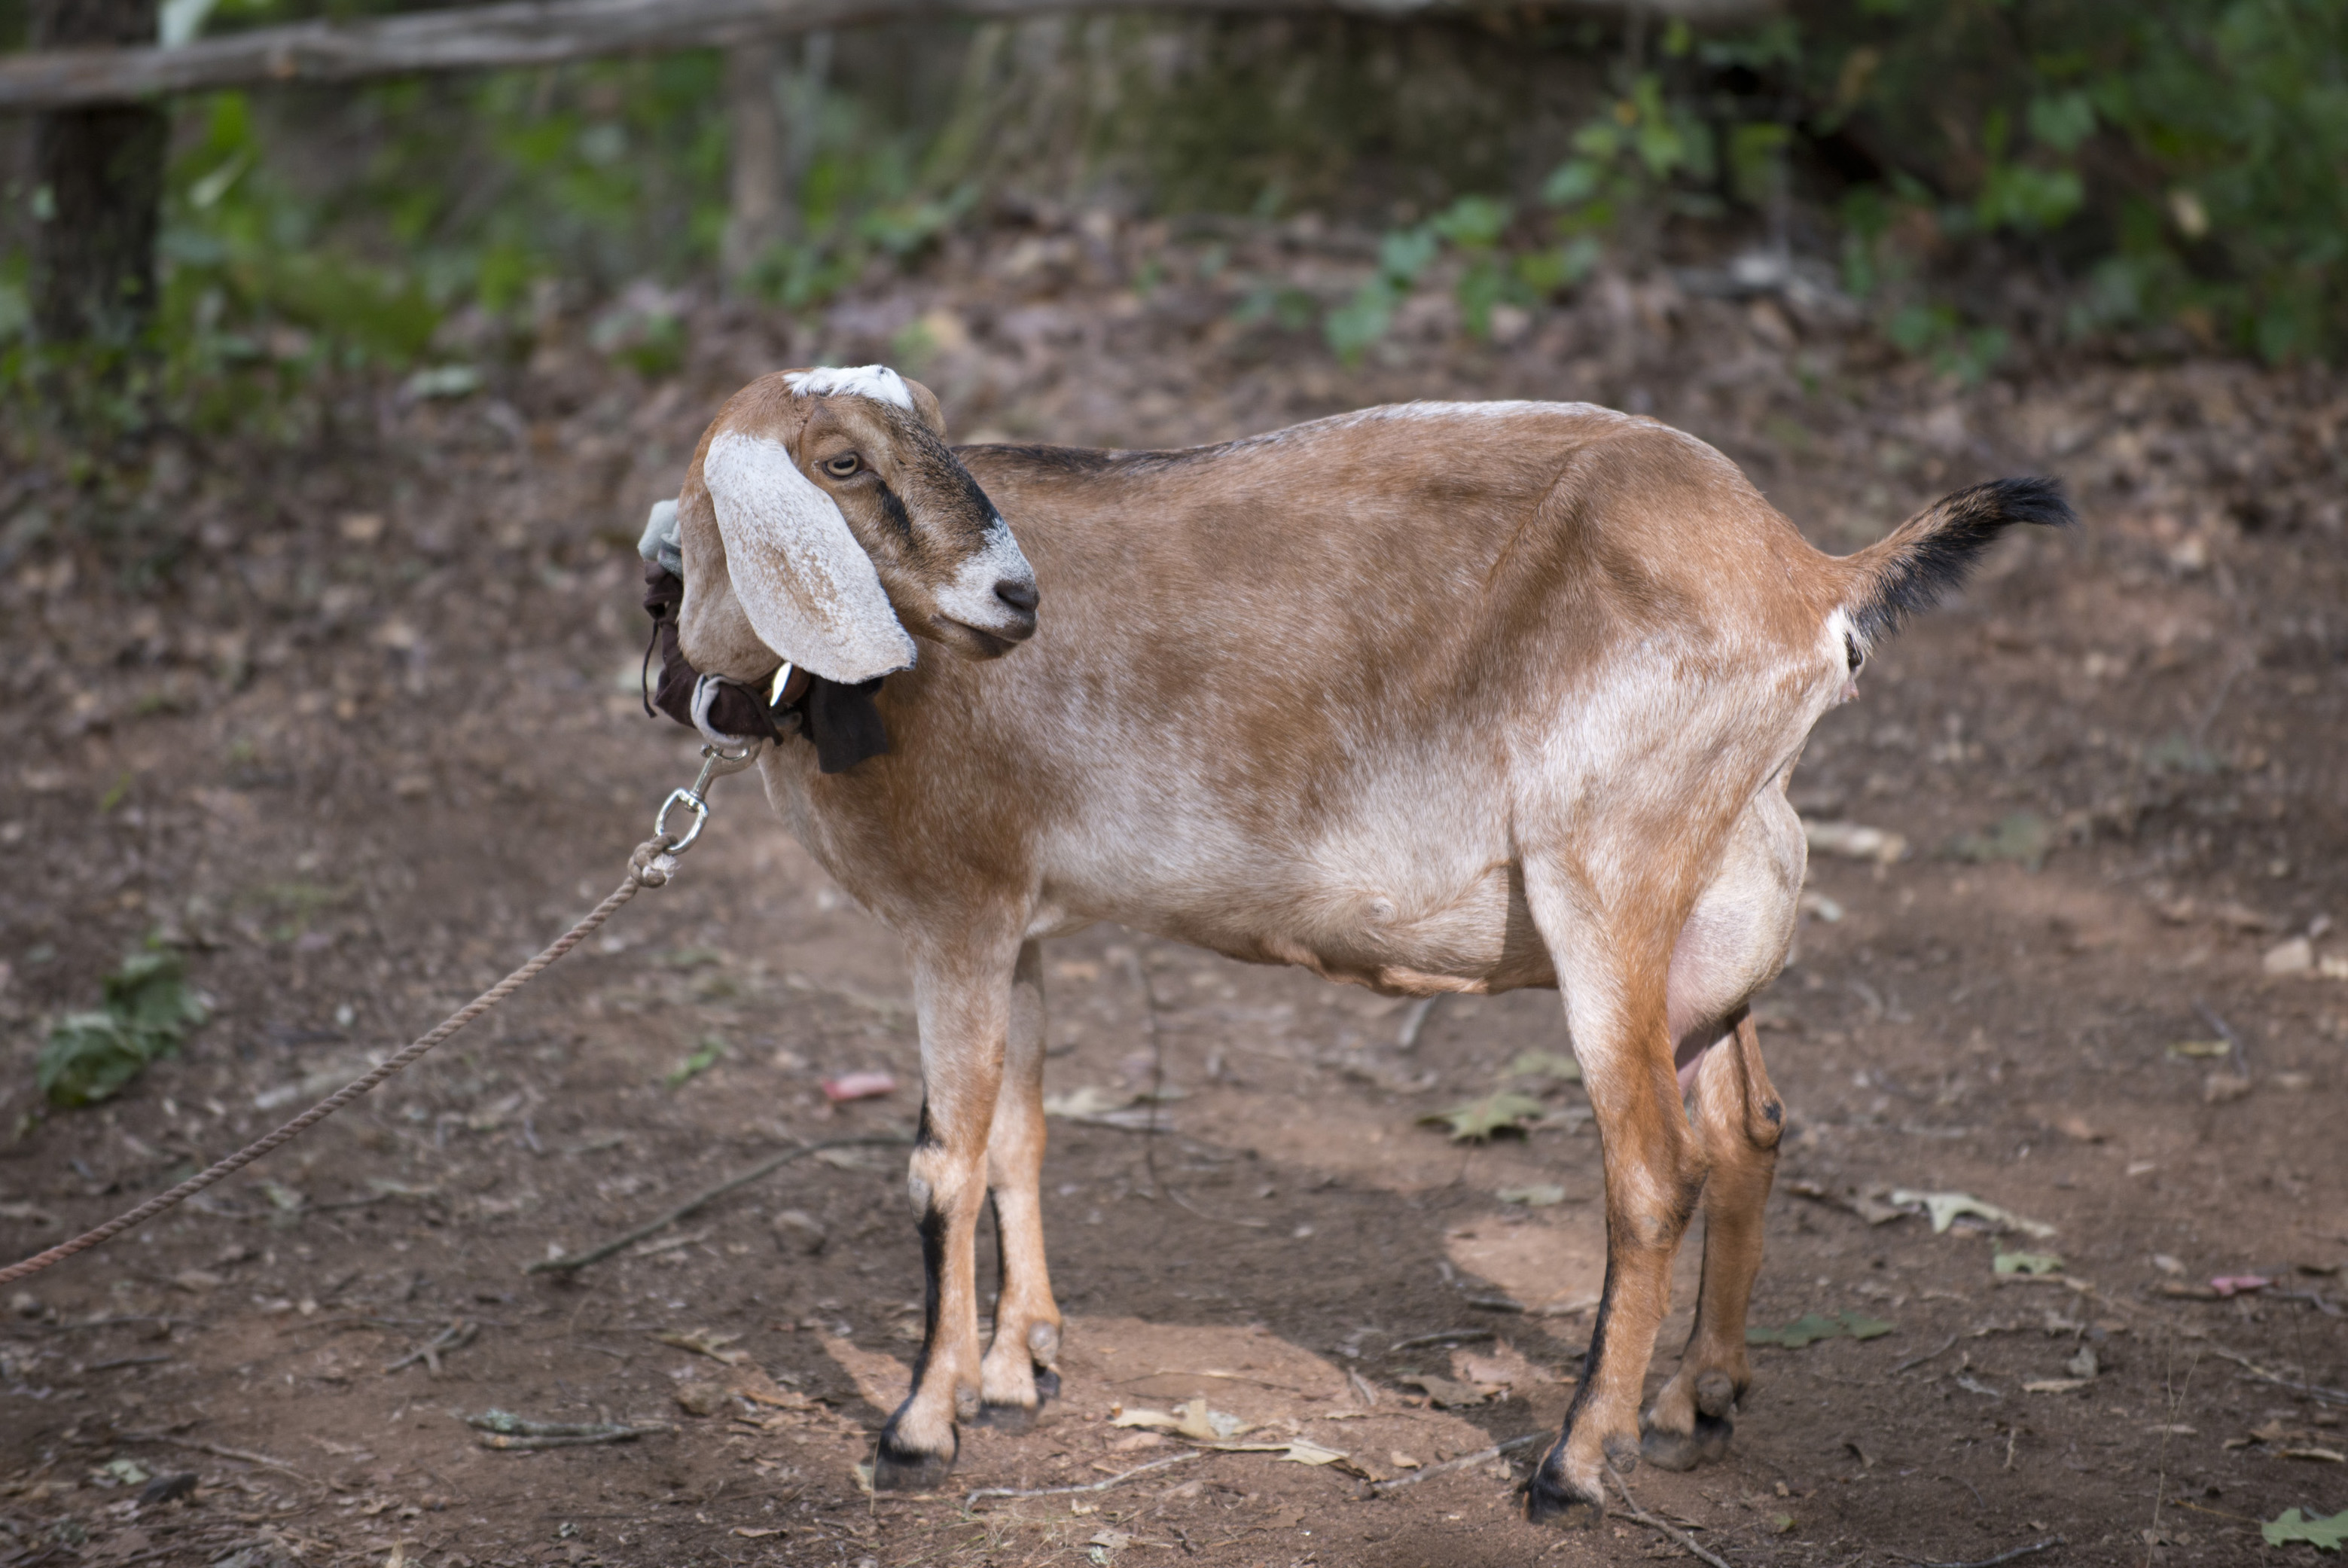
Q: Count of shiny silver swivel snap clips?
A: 1